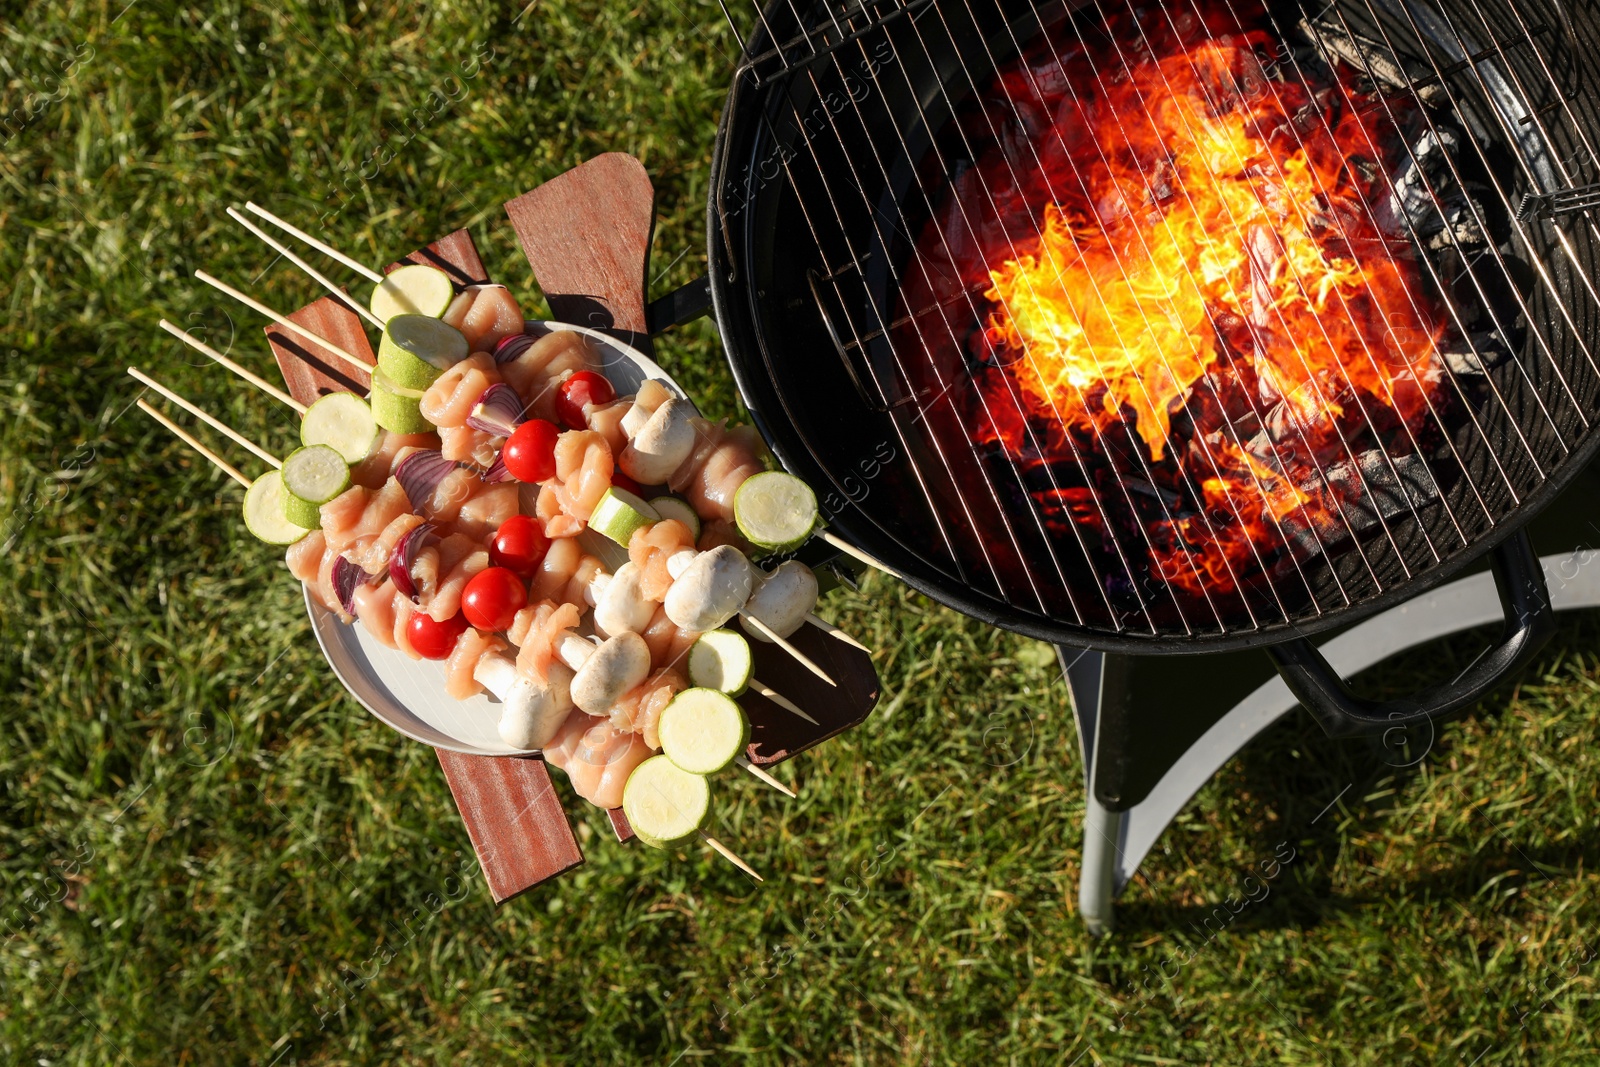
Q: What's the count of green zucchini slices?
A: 12